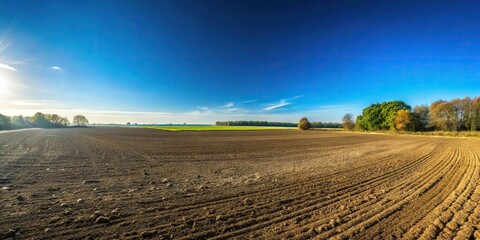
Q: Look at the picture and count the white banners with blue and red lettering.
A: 0